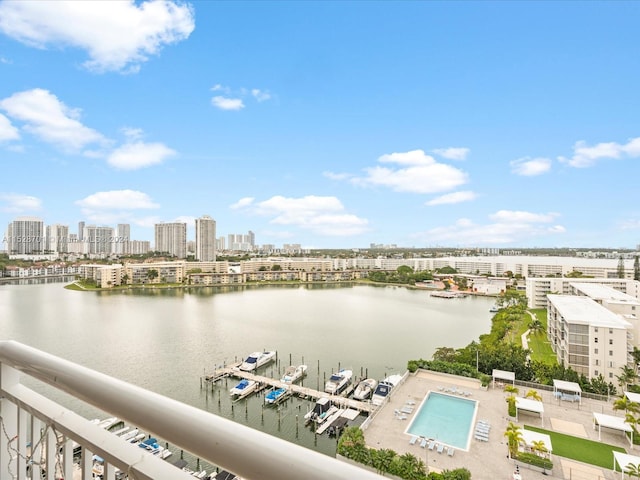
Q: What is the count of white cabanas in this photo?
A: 7